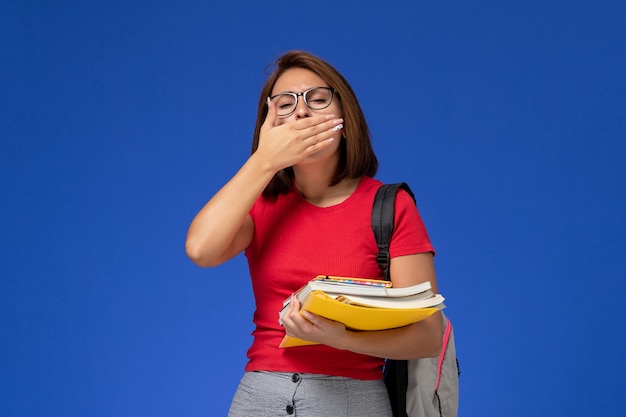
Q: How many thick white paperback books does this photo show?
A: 2